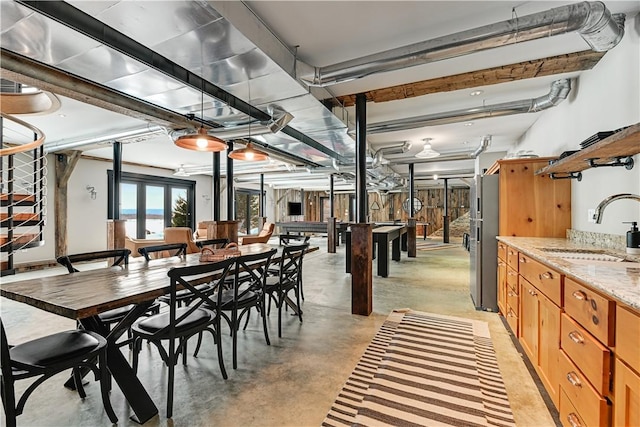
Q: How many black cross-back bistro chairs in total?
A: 8